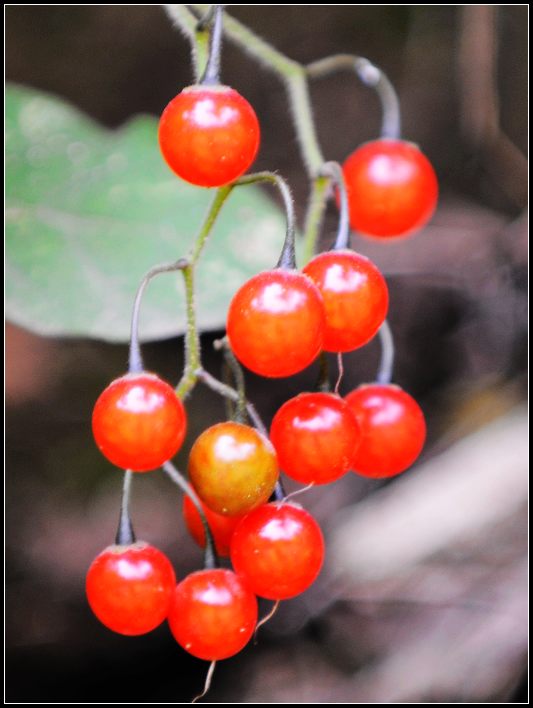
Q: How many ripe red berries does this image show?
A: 11